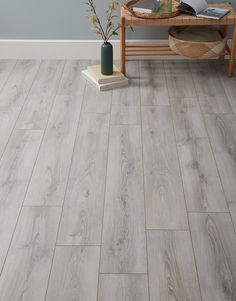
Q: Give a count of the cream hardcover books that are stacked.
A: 2